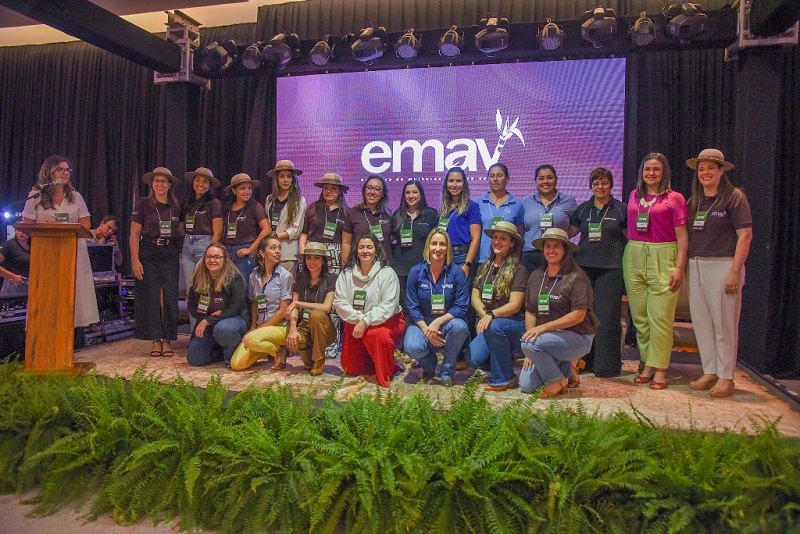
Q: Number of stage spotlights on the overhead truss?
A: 12